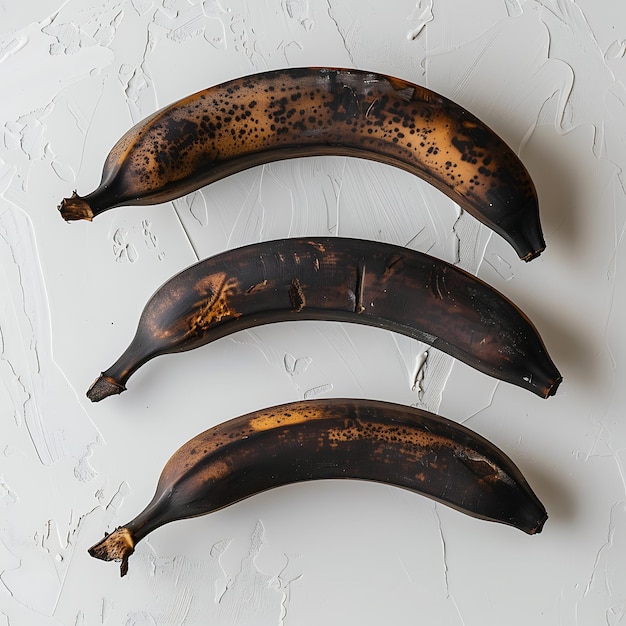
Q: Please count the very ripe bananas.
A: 3